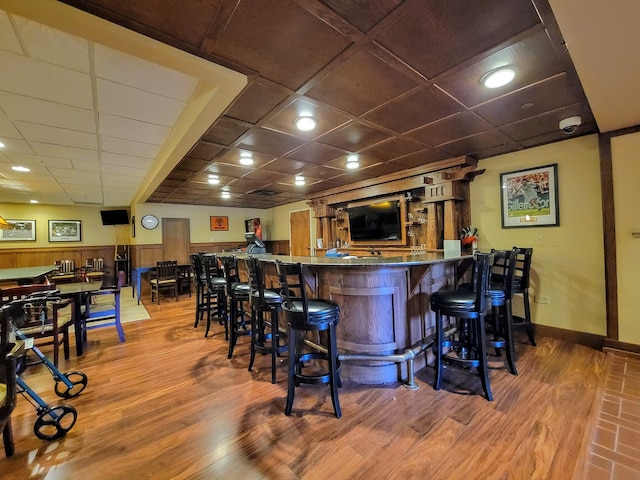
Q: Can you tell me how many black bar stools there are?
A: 8